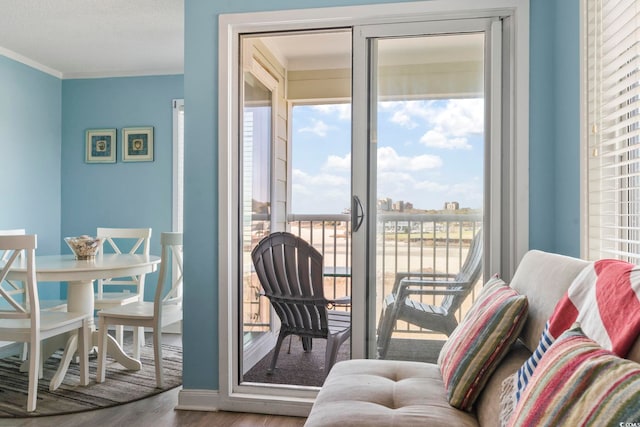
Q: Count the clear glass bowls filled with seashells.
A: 1